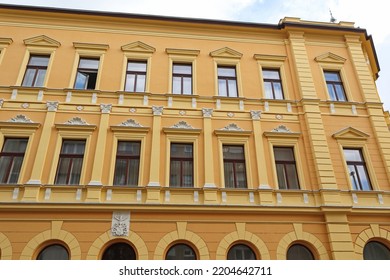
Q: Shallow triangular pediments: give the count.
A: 5